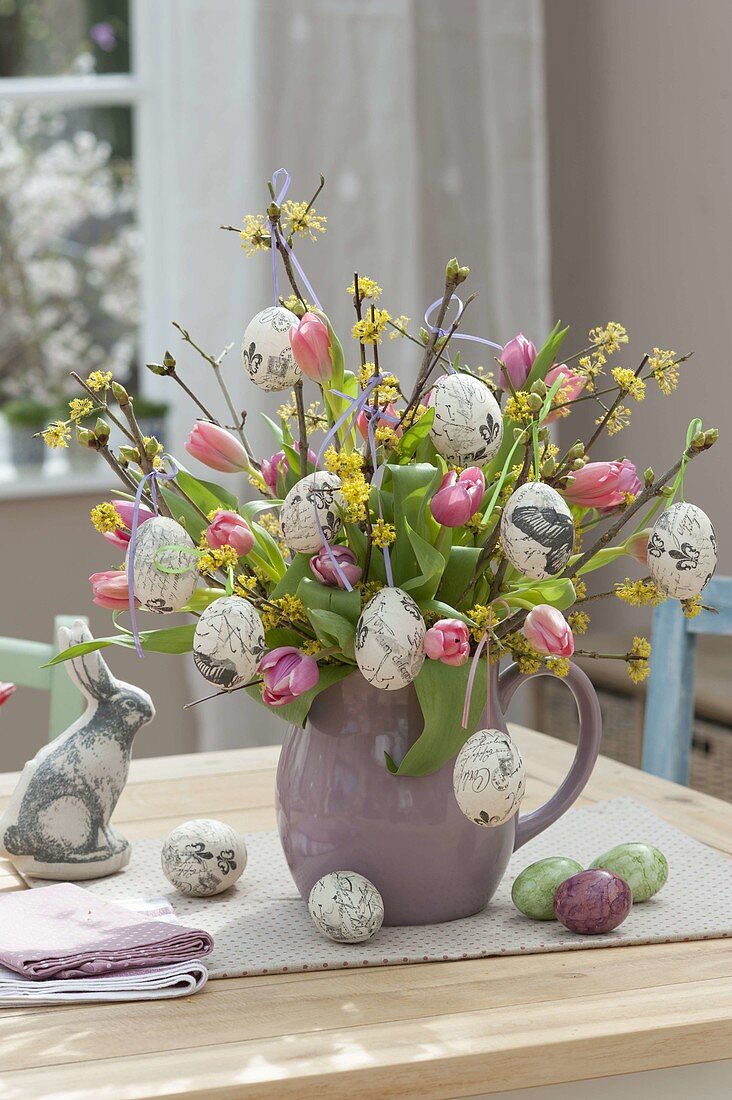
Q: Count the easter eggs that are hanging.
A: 9